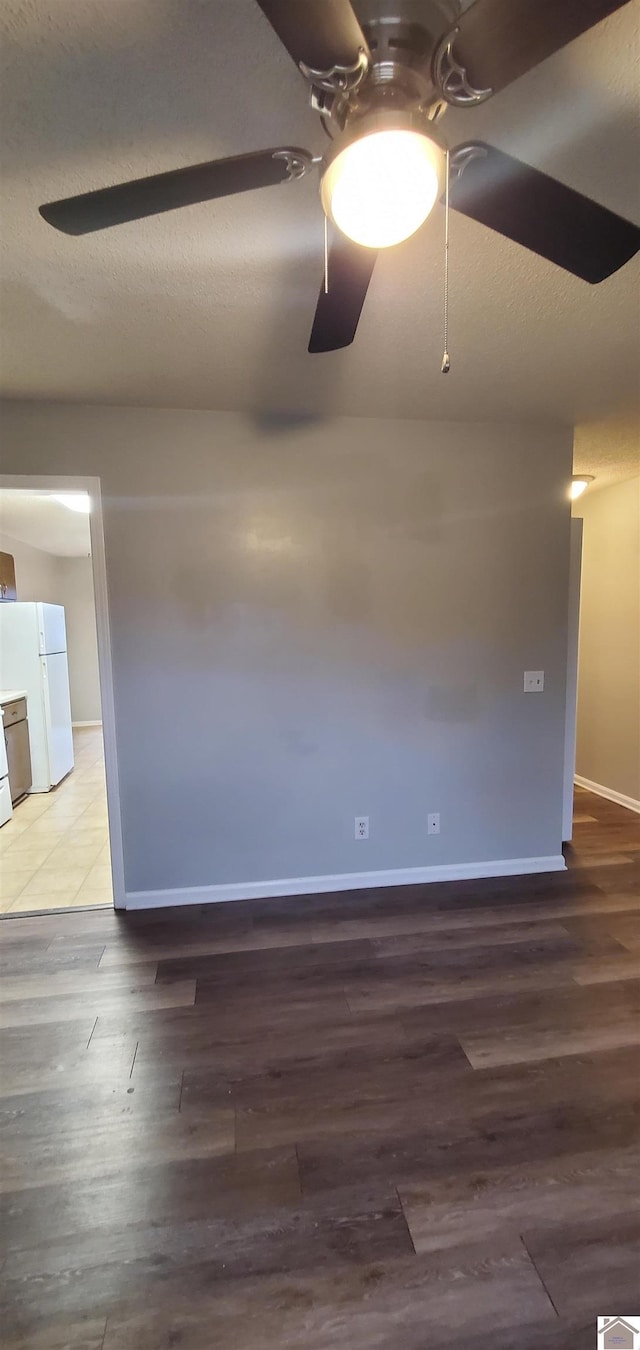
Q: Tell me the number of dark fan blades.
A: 5